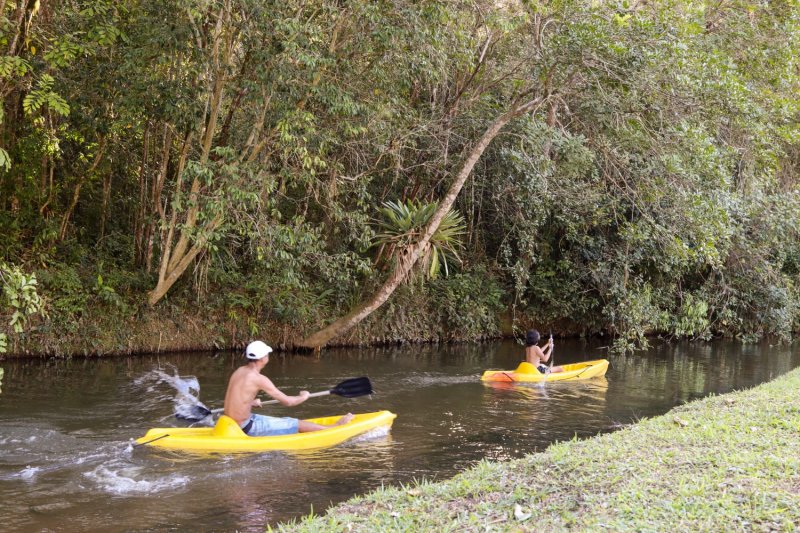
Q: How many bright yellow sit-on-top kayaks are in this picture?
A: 2